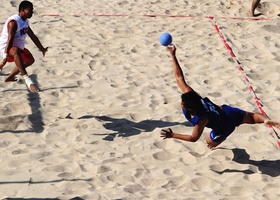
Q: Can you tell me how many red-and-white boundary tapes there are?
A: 2